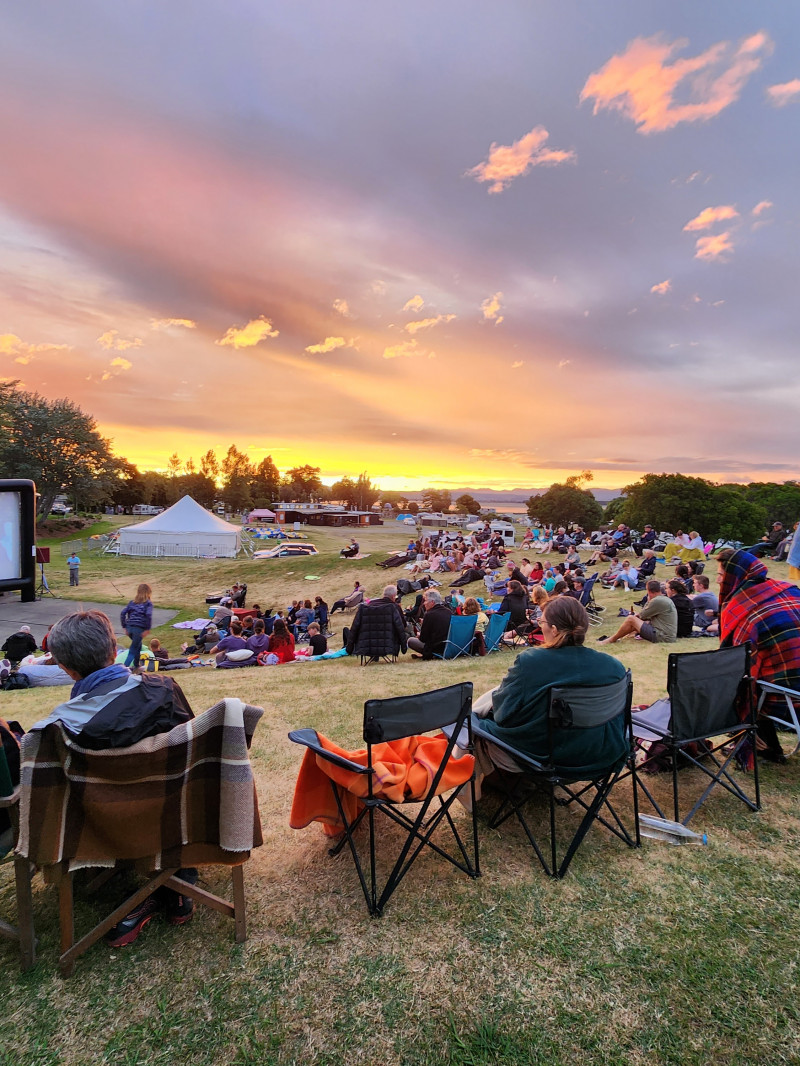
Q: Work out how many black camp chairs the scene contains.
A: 3